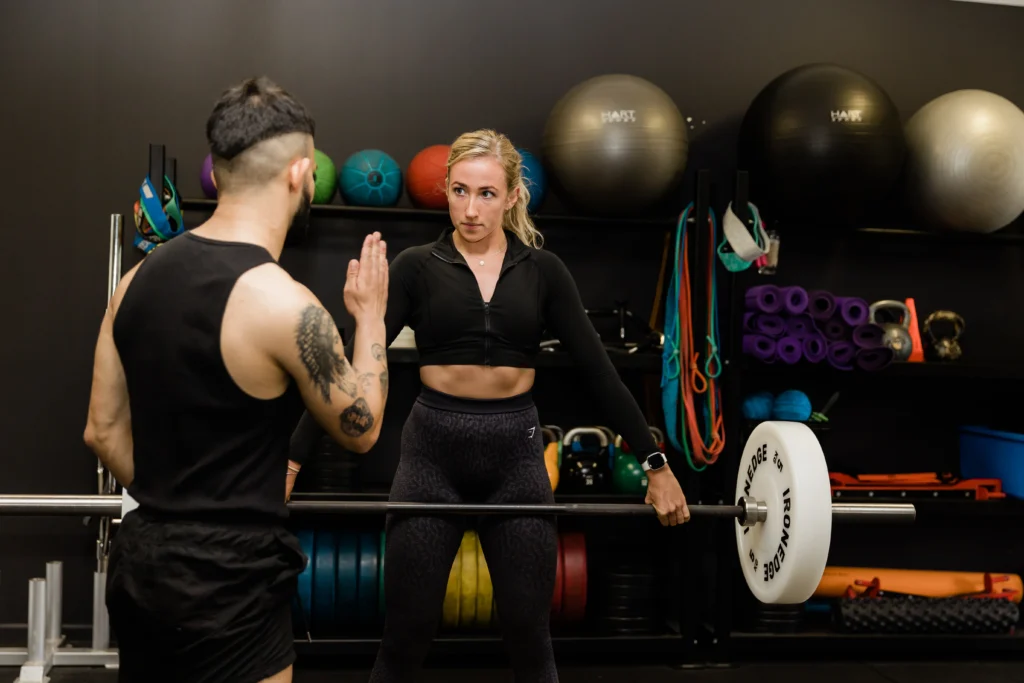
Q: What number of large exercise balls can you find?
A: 3